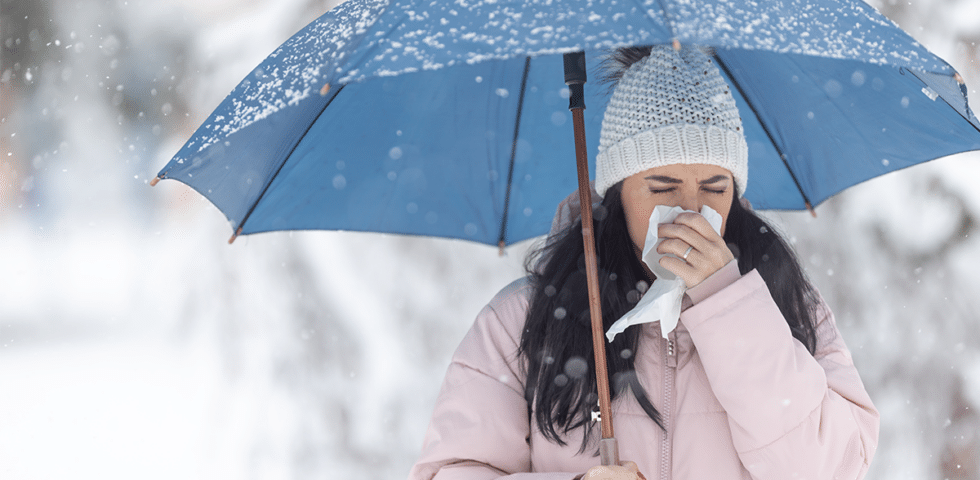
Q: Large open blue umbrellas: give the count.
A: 1